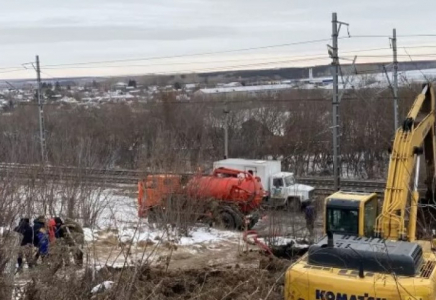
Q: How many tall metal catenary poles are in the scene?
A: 3